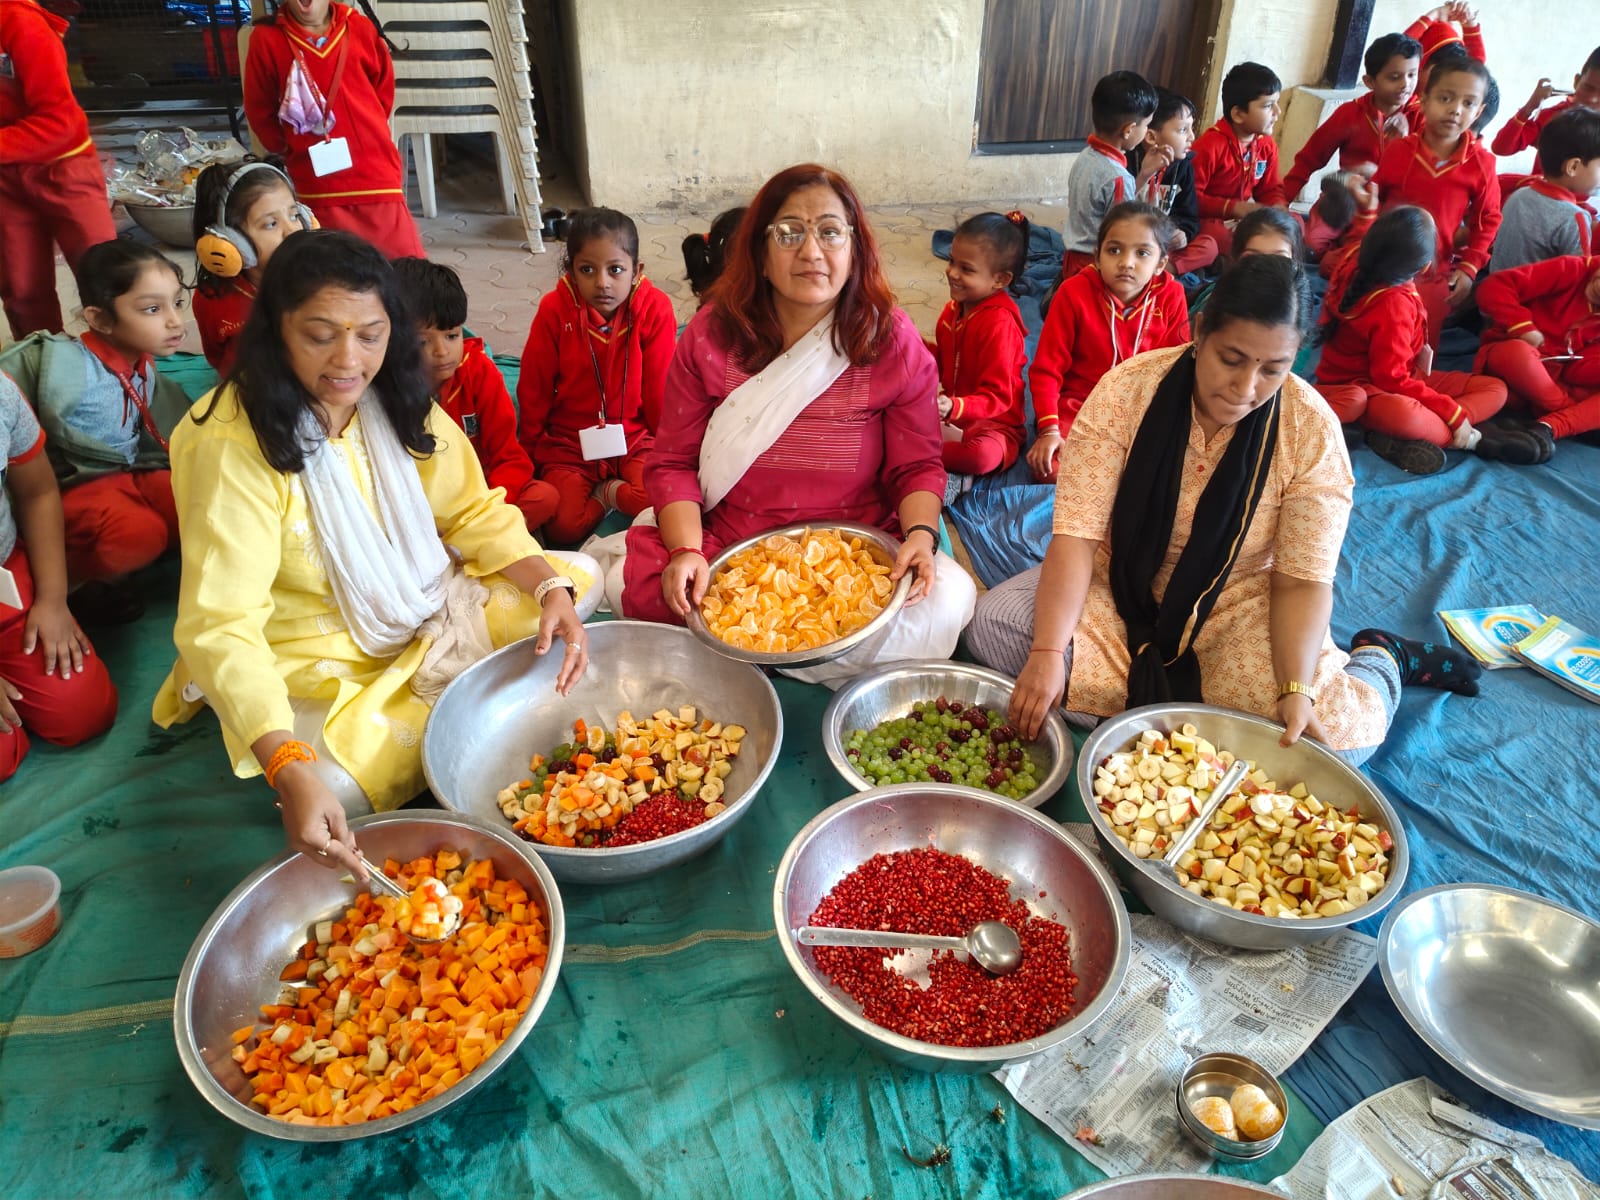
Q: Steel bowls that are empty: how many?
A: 1